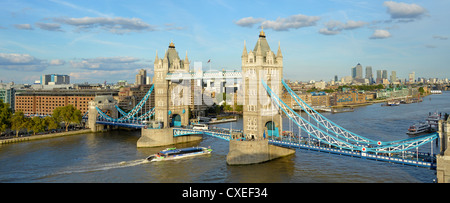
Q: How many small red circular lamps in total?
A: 2